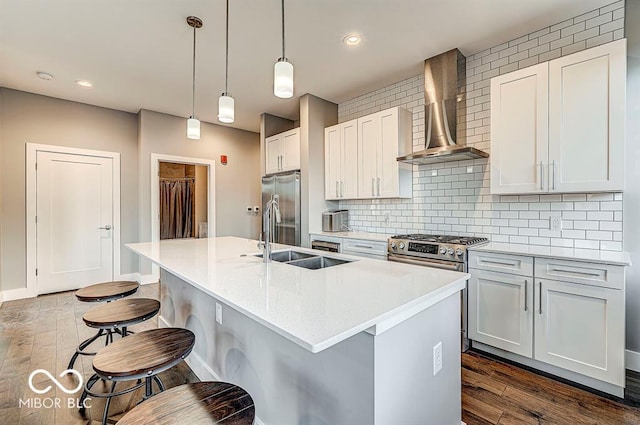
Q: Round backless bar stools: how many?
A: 4